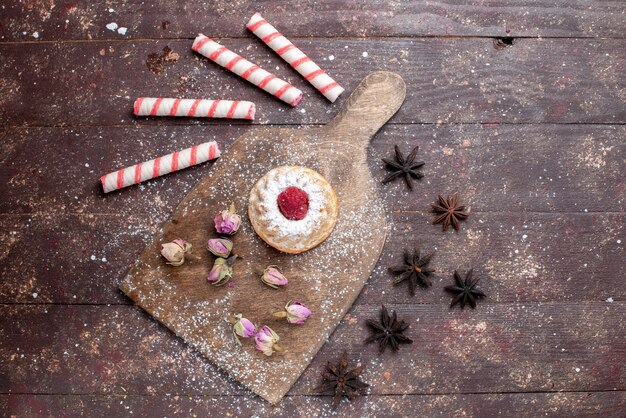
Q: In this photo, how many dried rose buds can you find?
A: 8